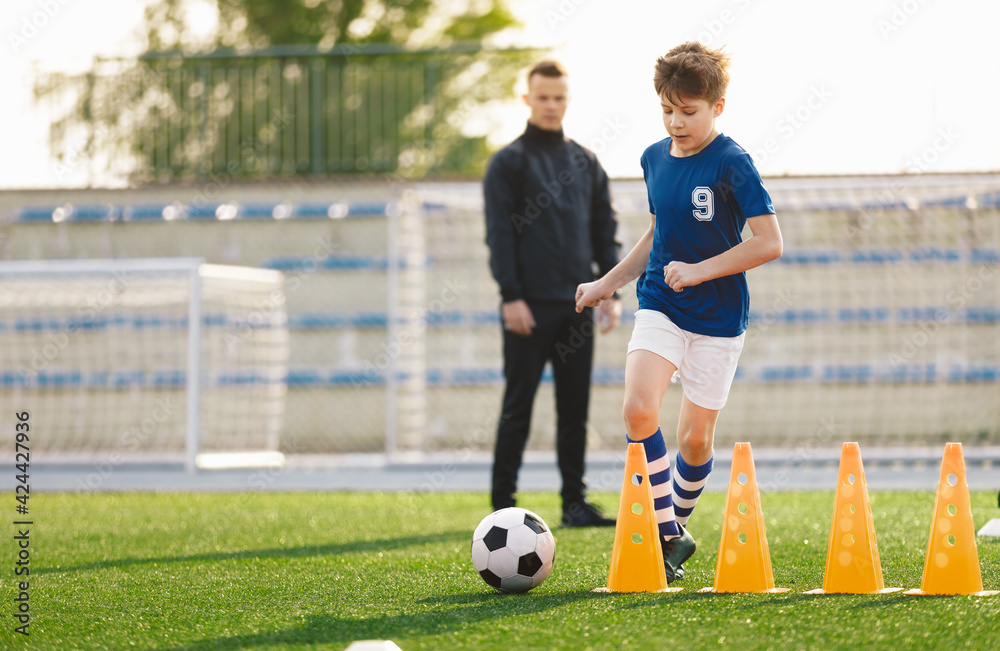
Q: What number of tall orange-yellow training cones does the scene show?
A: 4